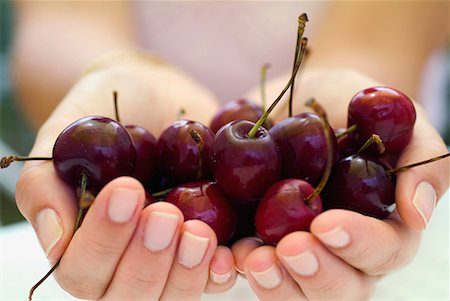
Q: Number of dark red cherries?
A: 11